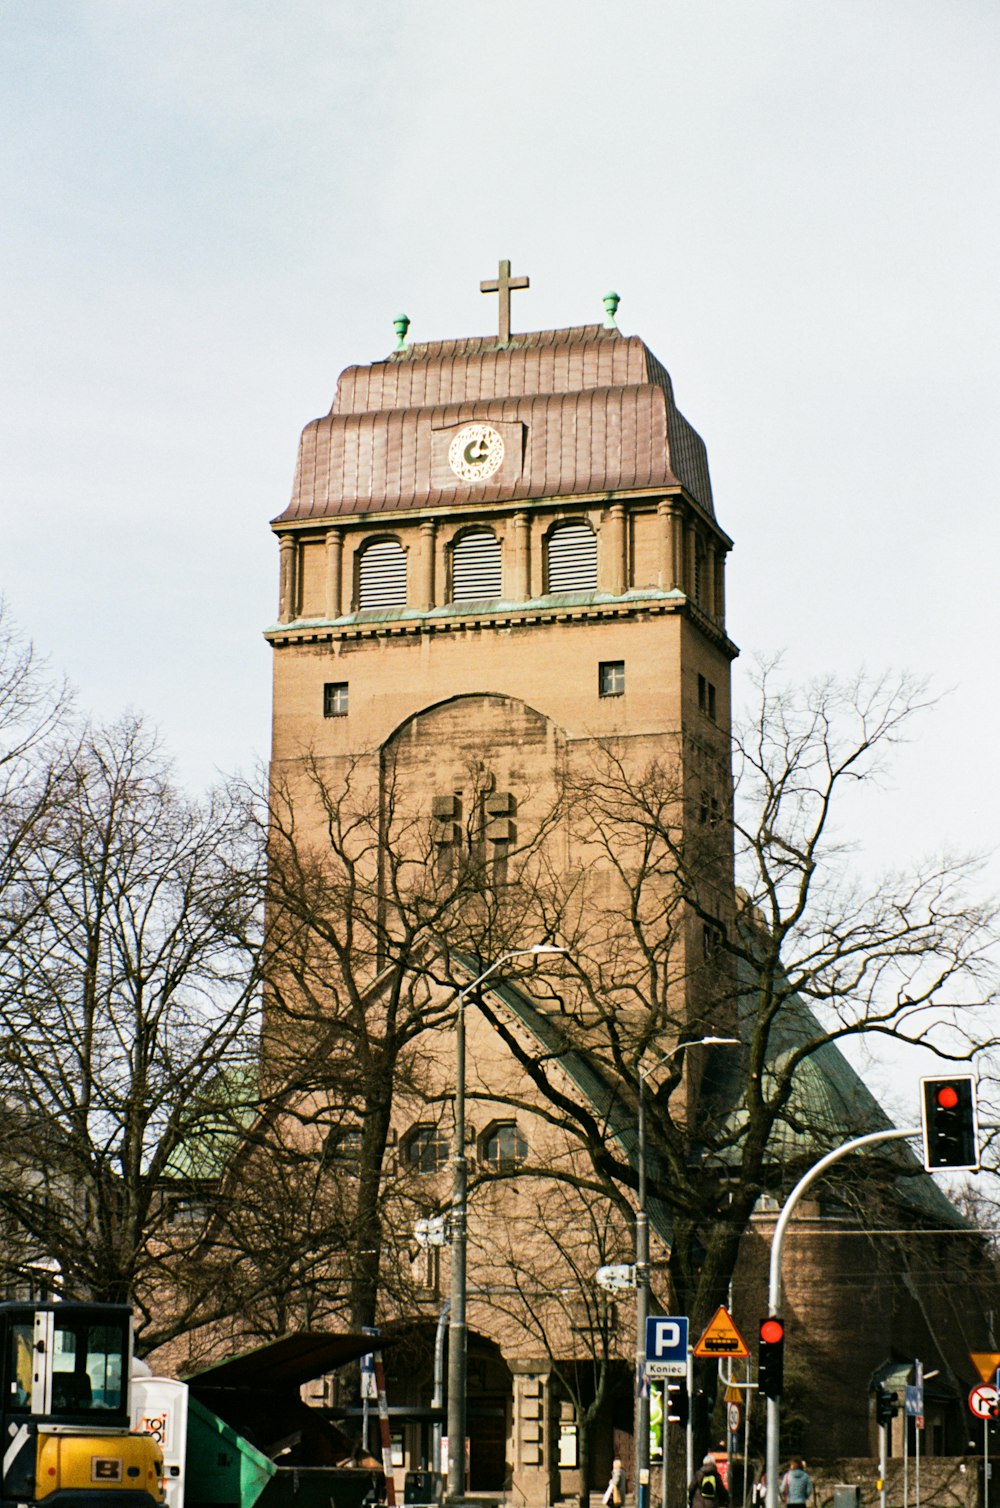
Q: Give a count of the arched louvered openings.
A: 3